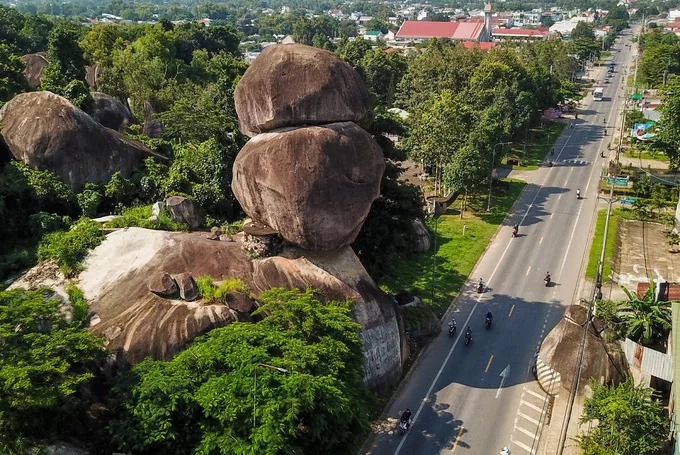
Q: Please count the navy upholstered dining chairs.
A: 0